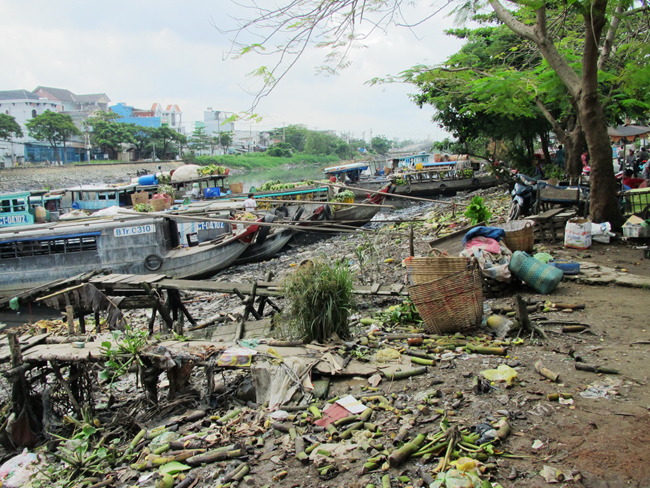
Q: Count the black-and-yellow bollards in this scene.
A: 0